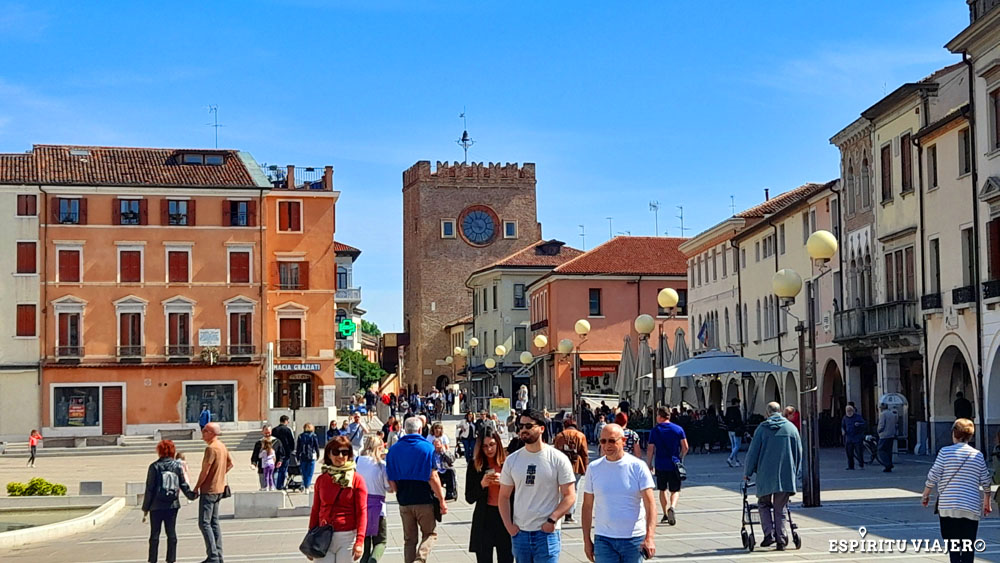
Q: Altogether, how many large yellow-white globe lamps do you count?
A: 14